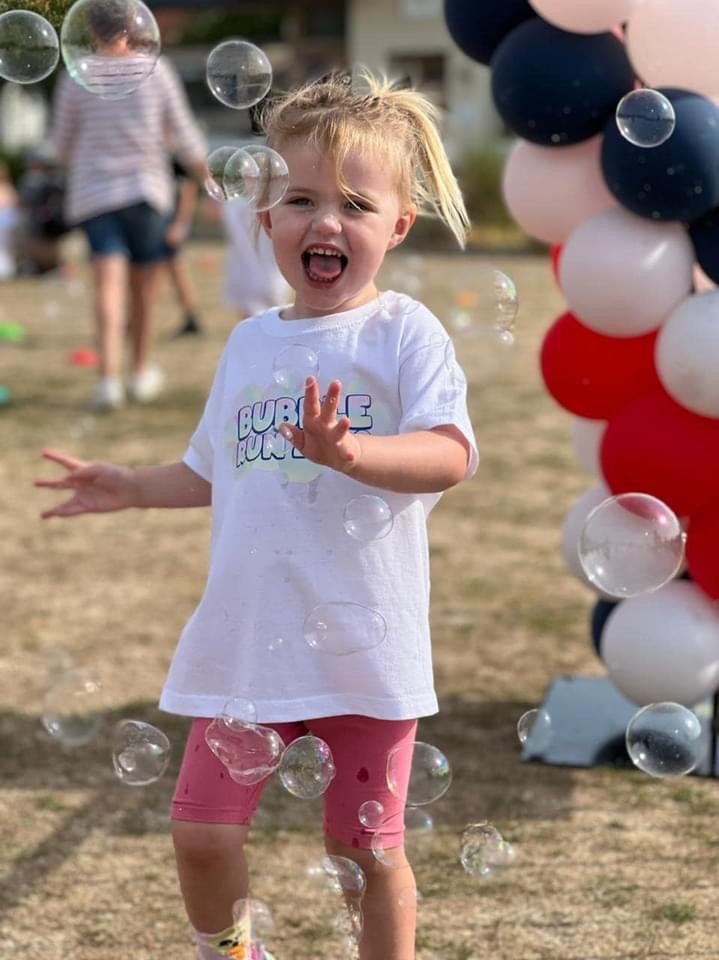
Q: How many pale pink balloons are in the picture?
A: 3